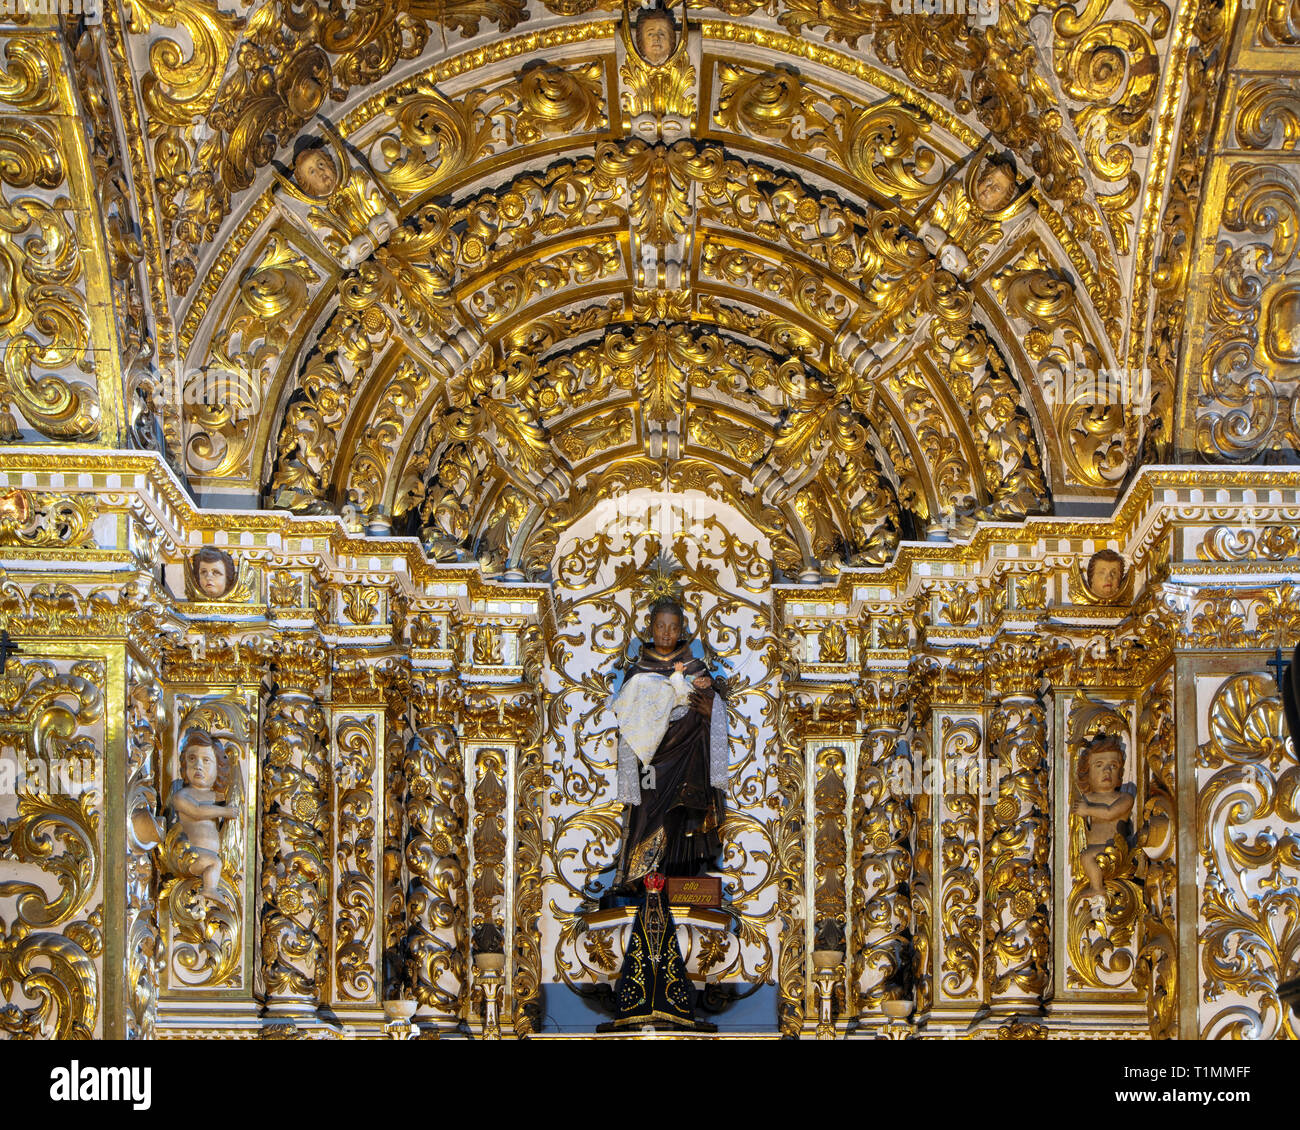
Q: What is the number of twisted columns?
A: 4